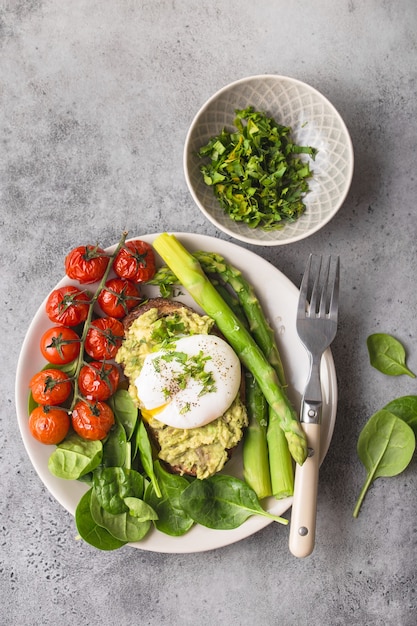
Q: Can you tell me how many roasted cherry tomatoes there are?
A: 10